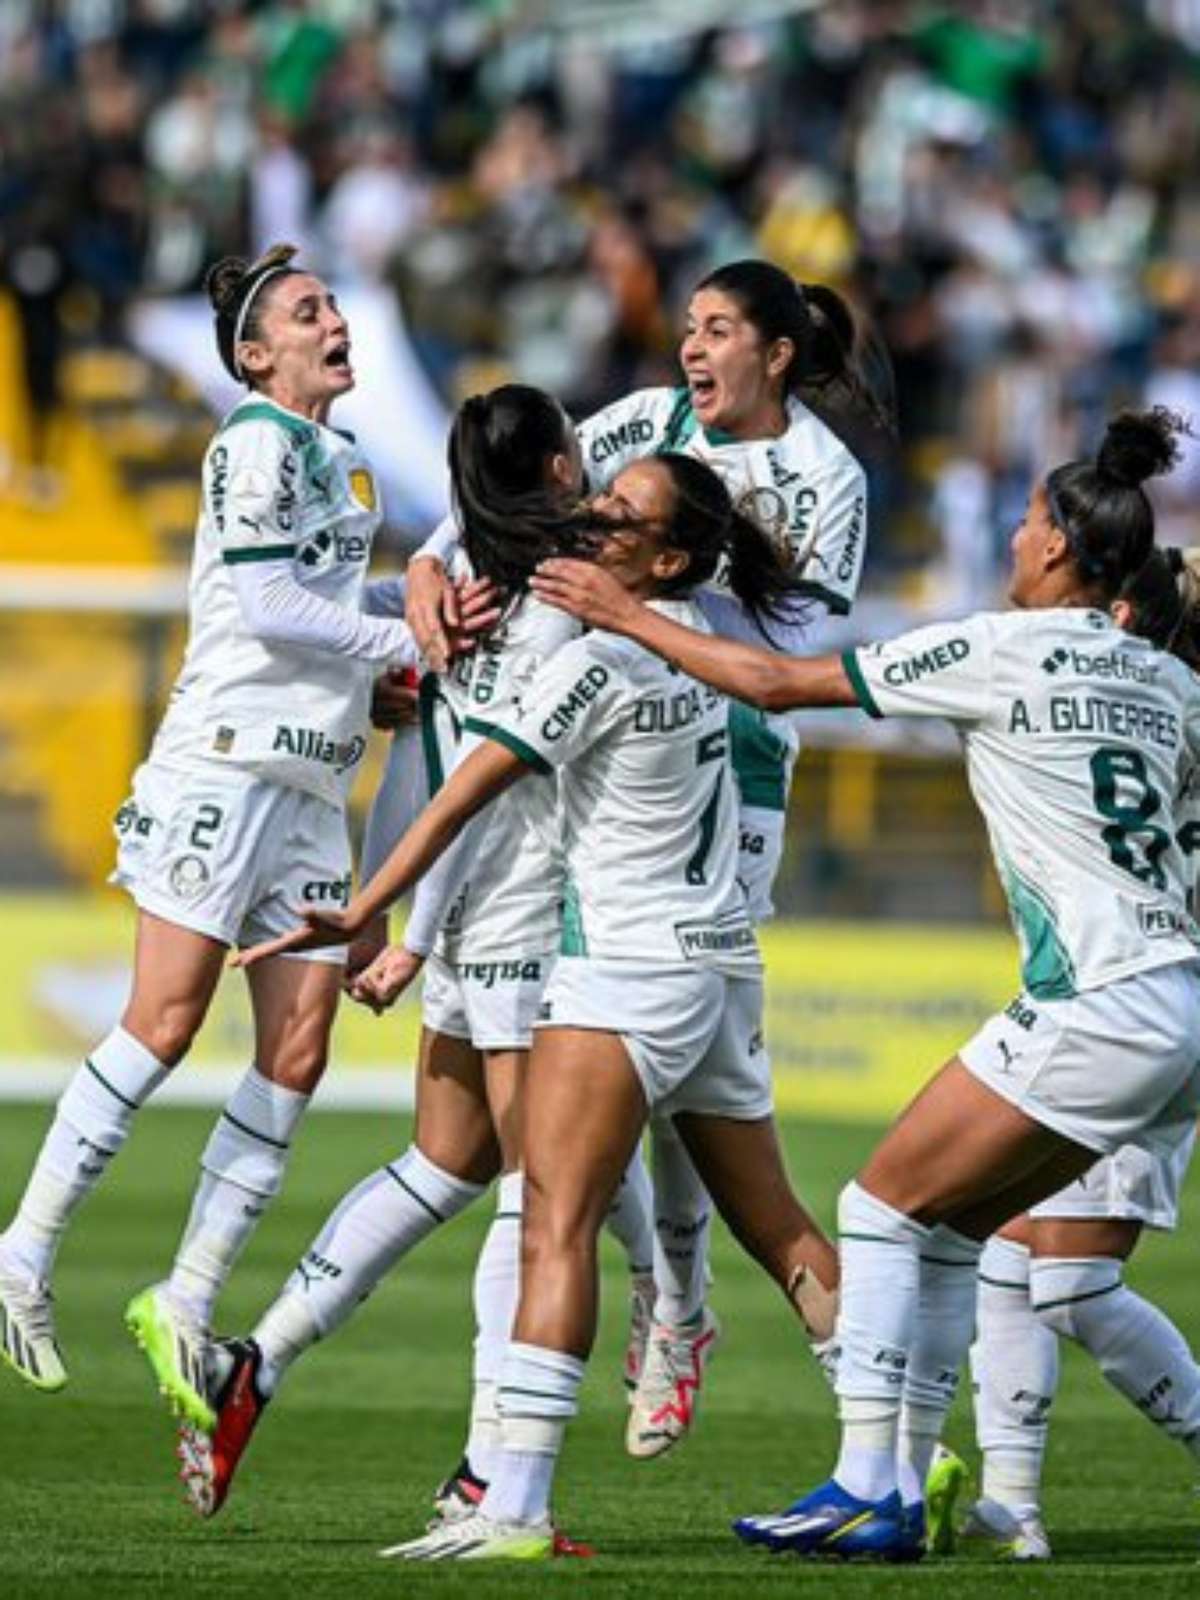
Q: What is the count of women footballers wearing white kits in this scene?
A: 6